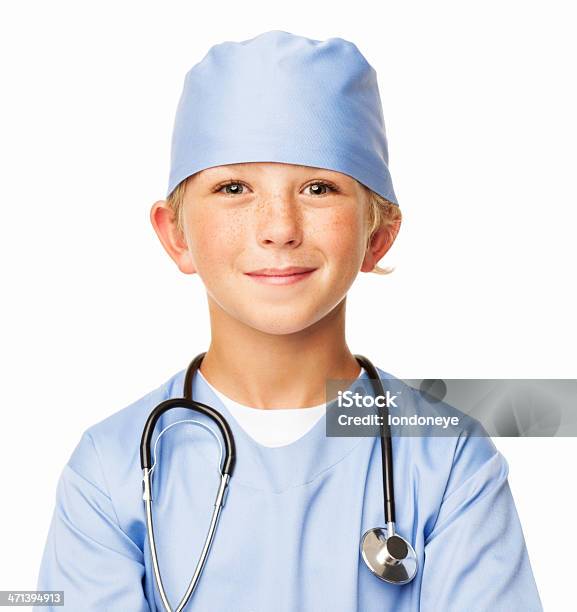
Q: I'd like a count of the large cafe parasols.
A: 0